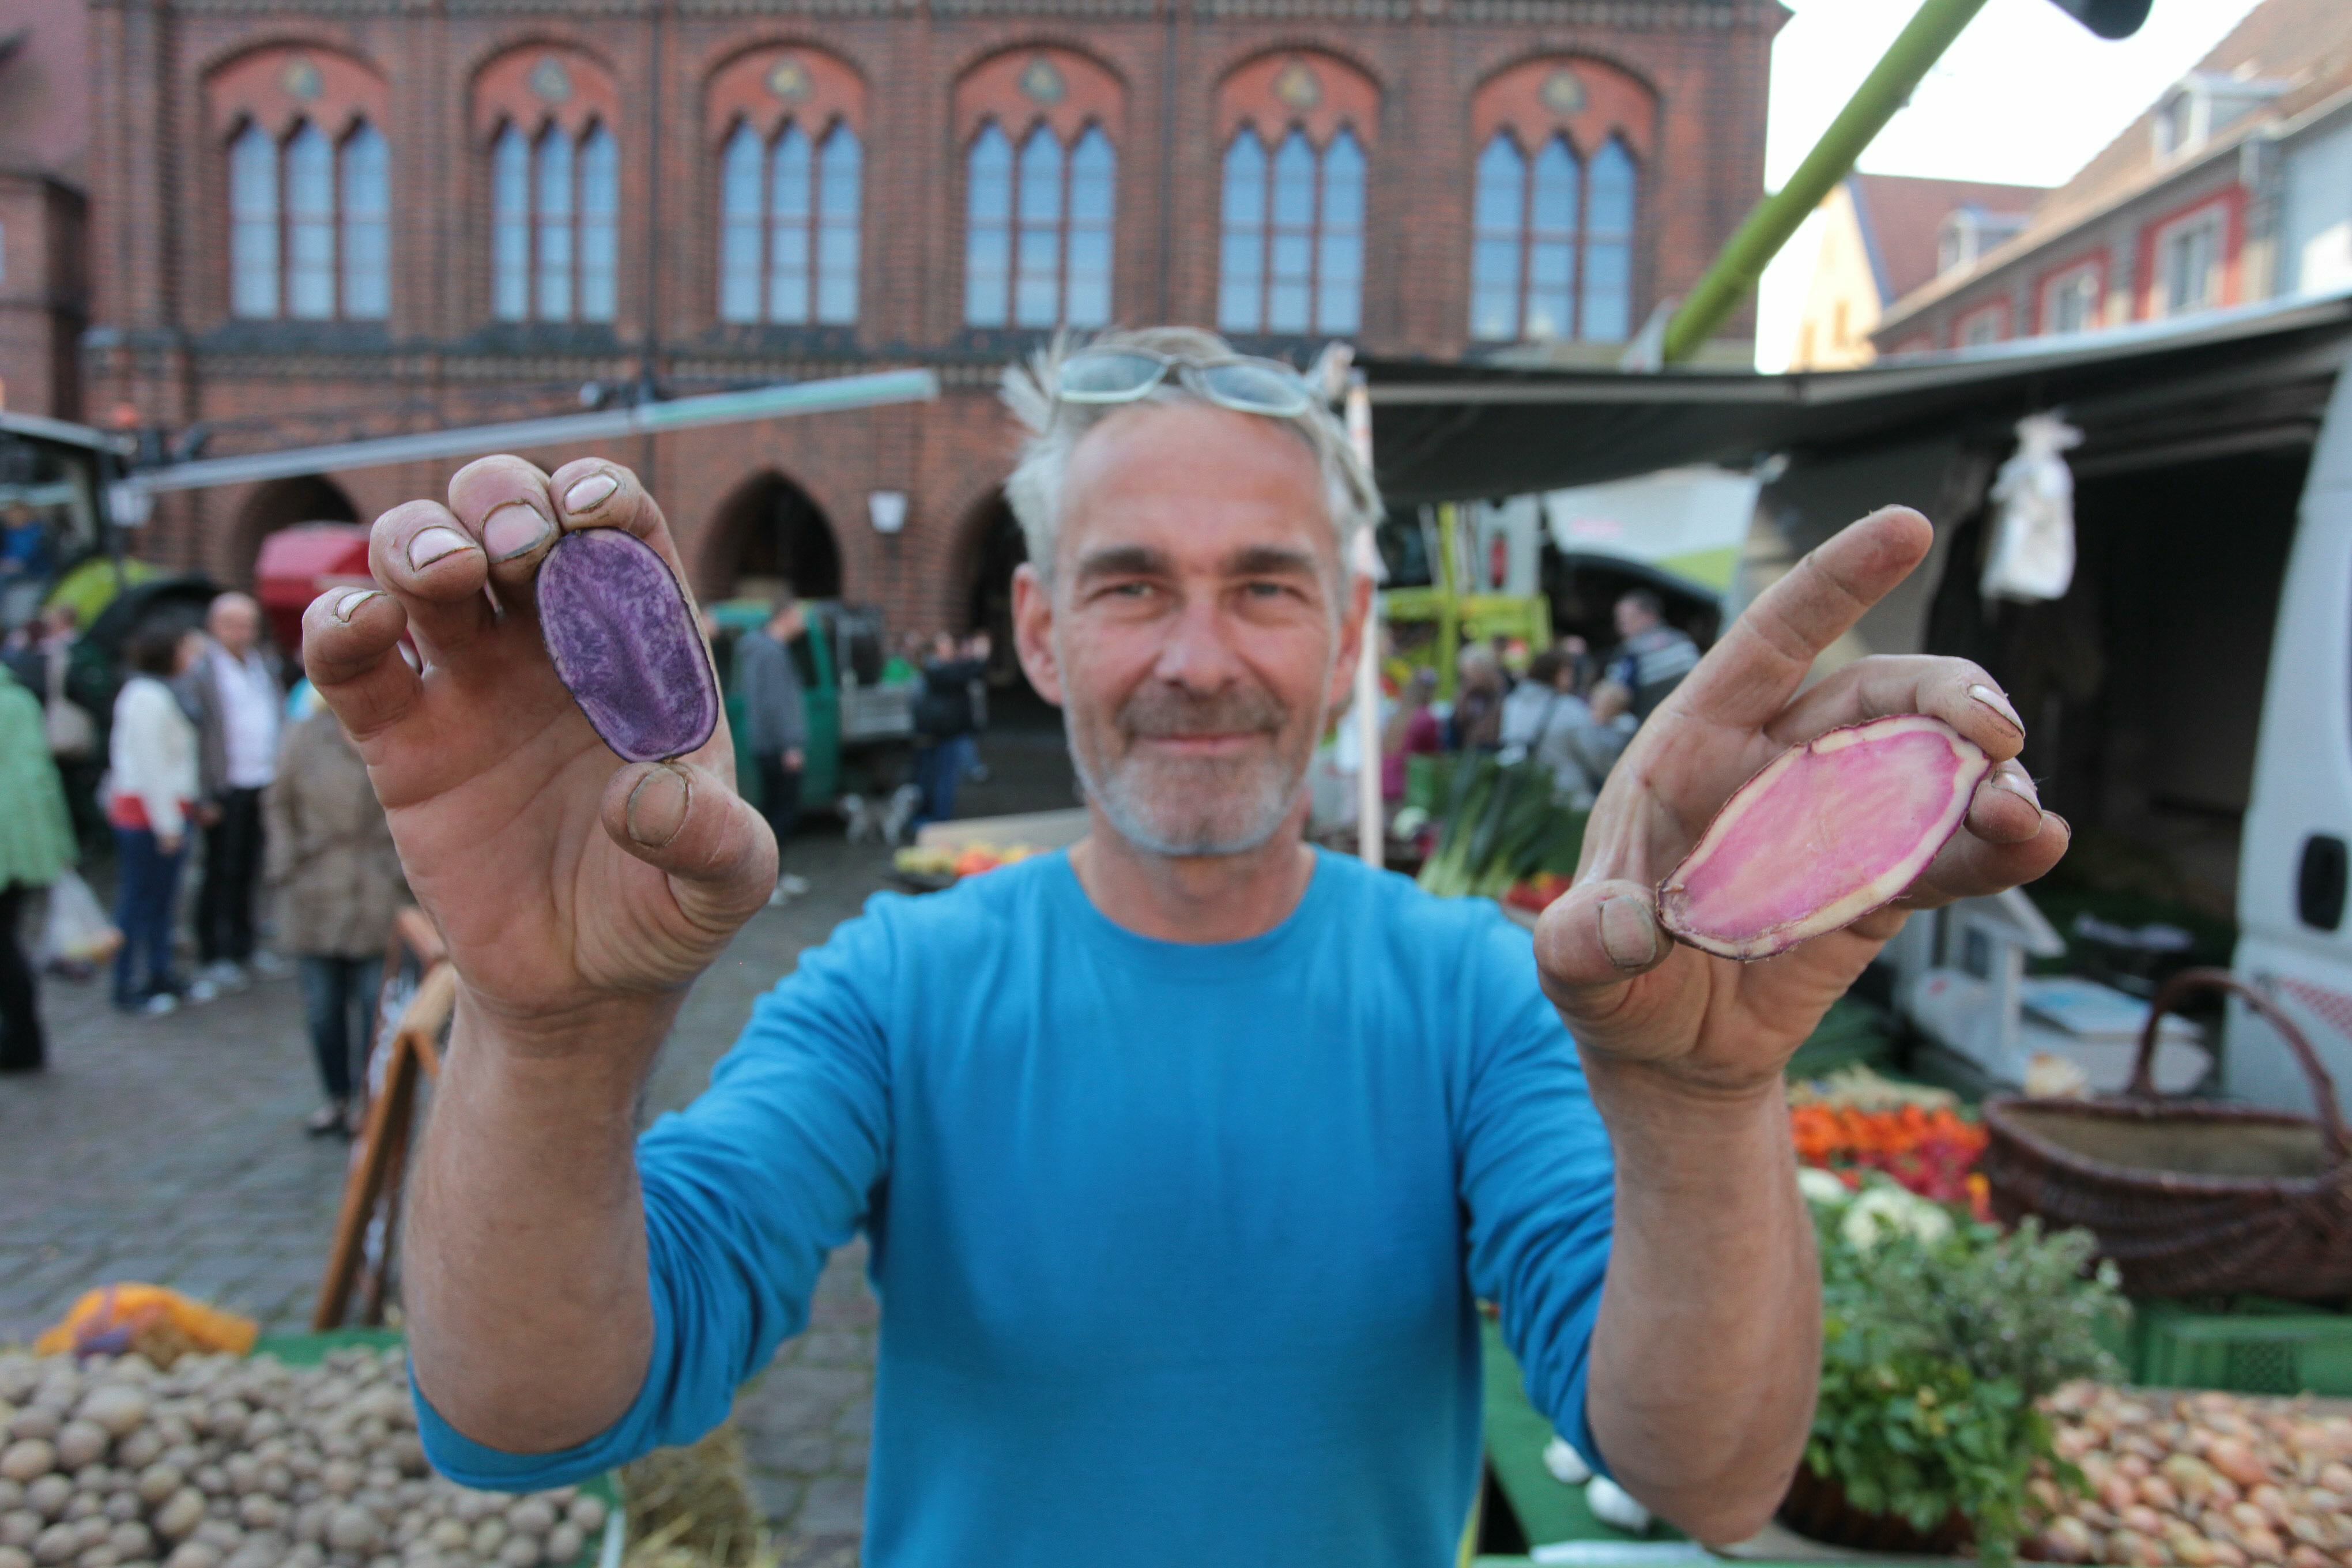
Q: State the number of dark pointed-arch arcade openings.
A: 3